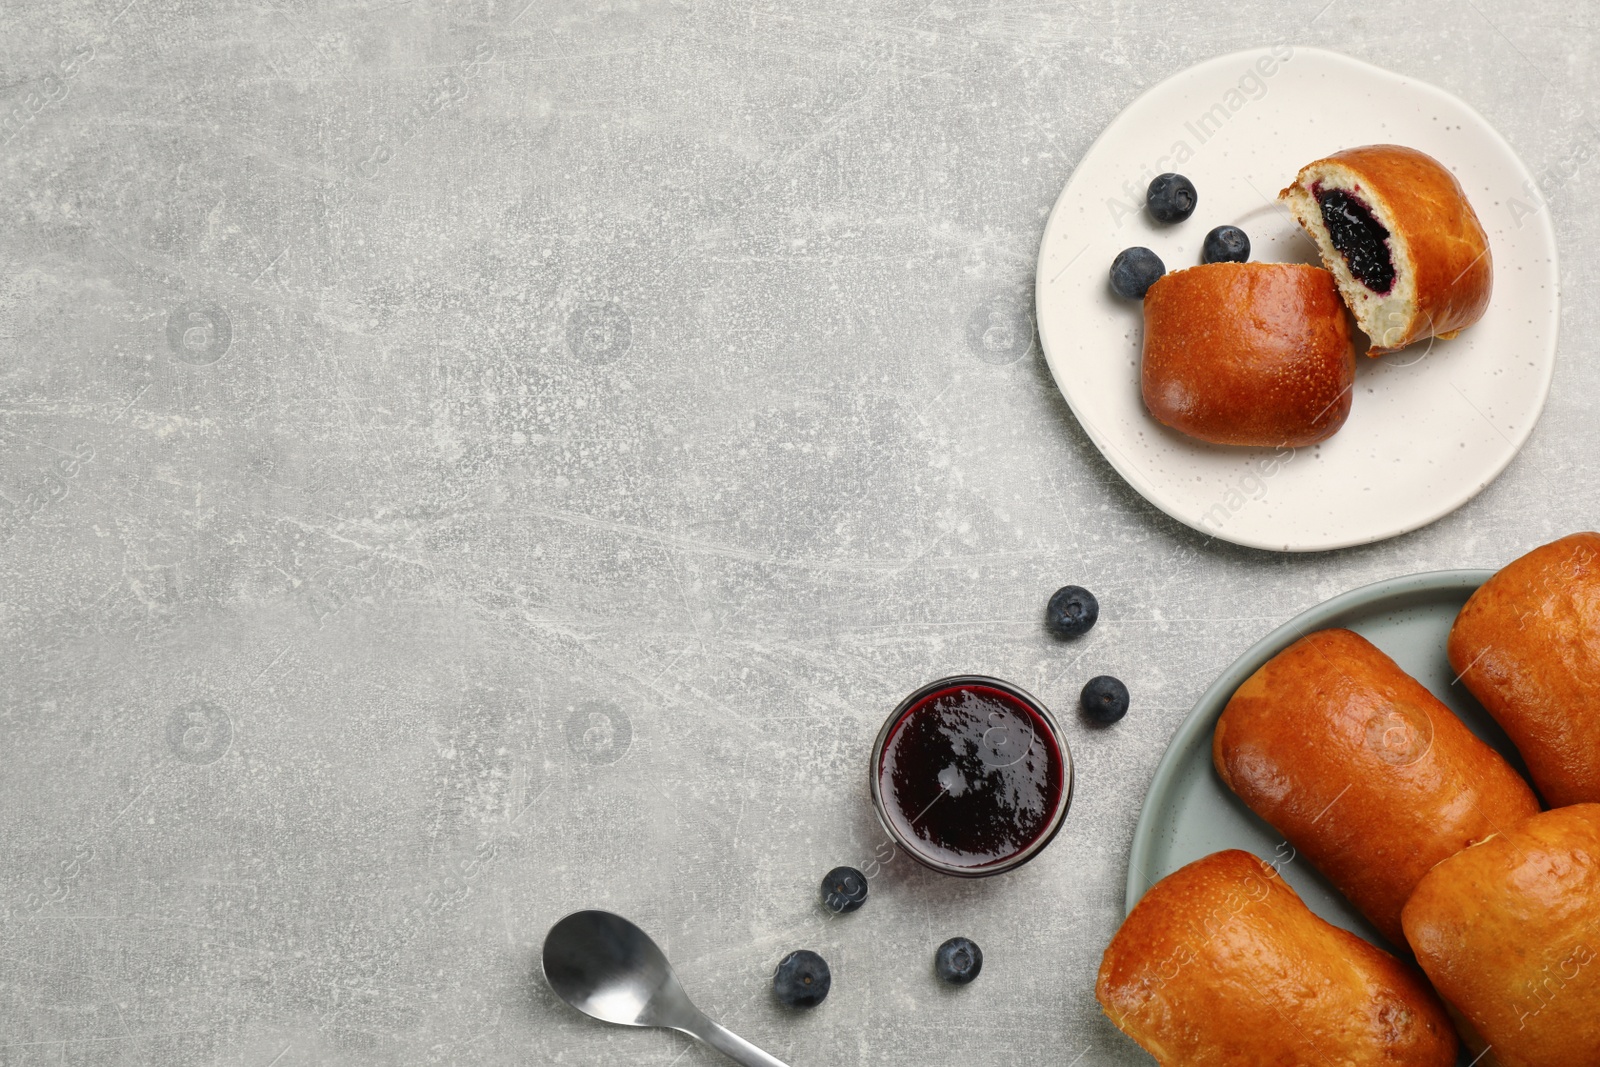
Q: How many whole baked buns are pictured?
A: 4